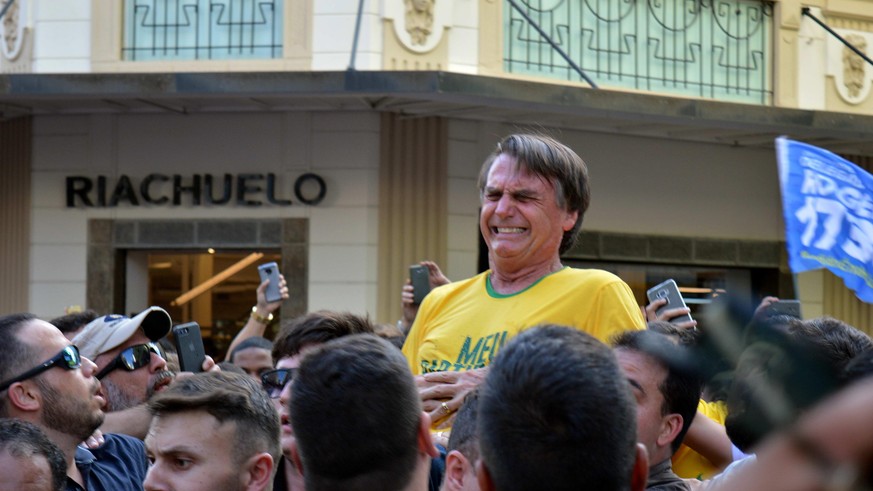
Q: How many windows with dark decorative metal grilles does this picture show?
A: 2